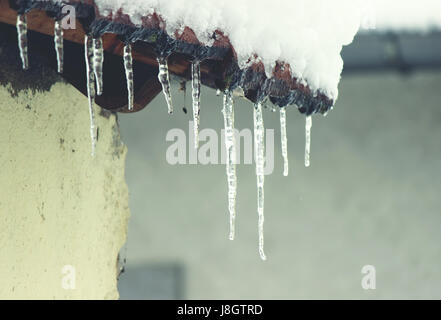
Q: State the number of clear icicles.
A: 11